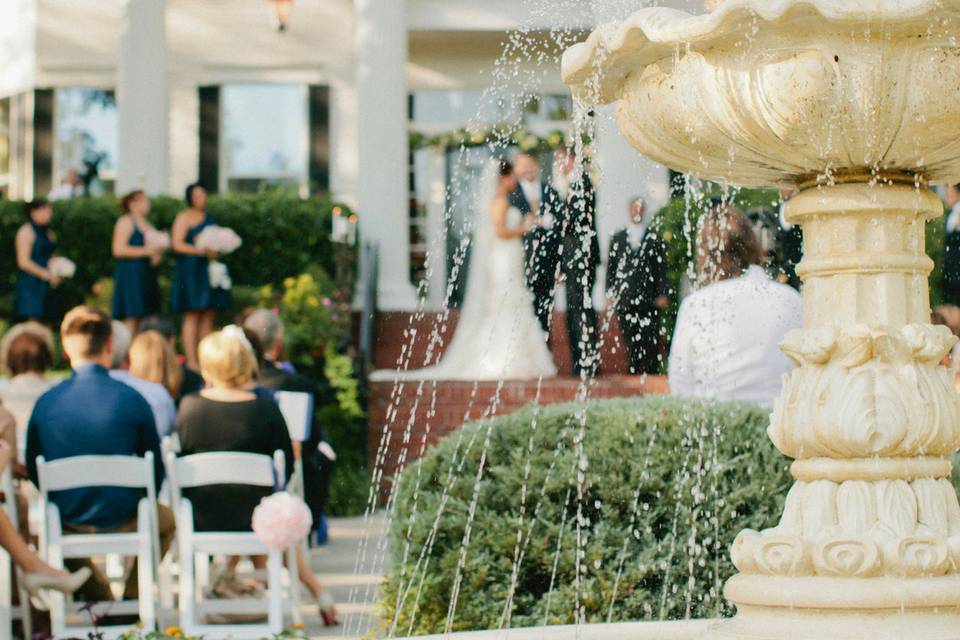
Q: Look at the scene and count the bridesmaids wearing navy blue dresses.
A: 3